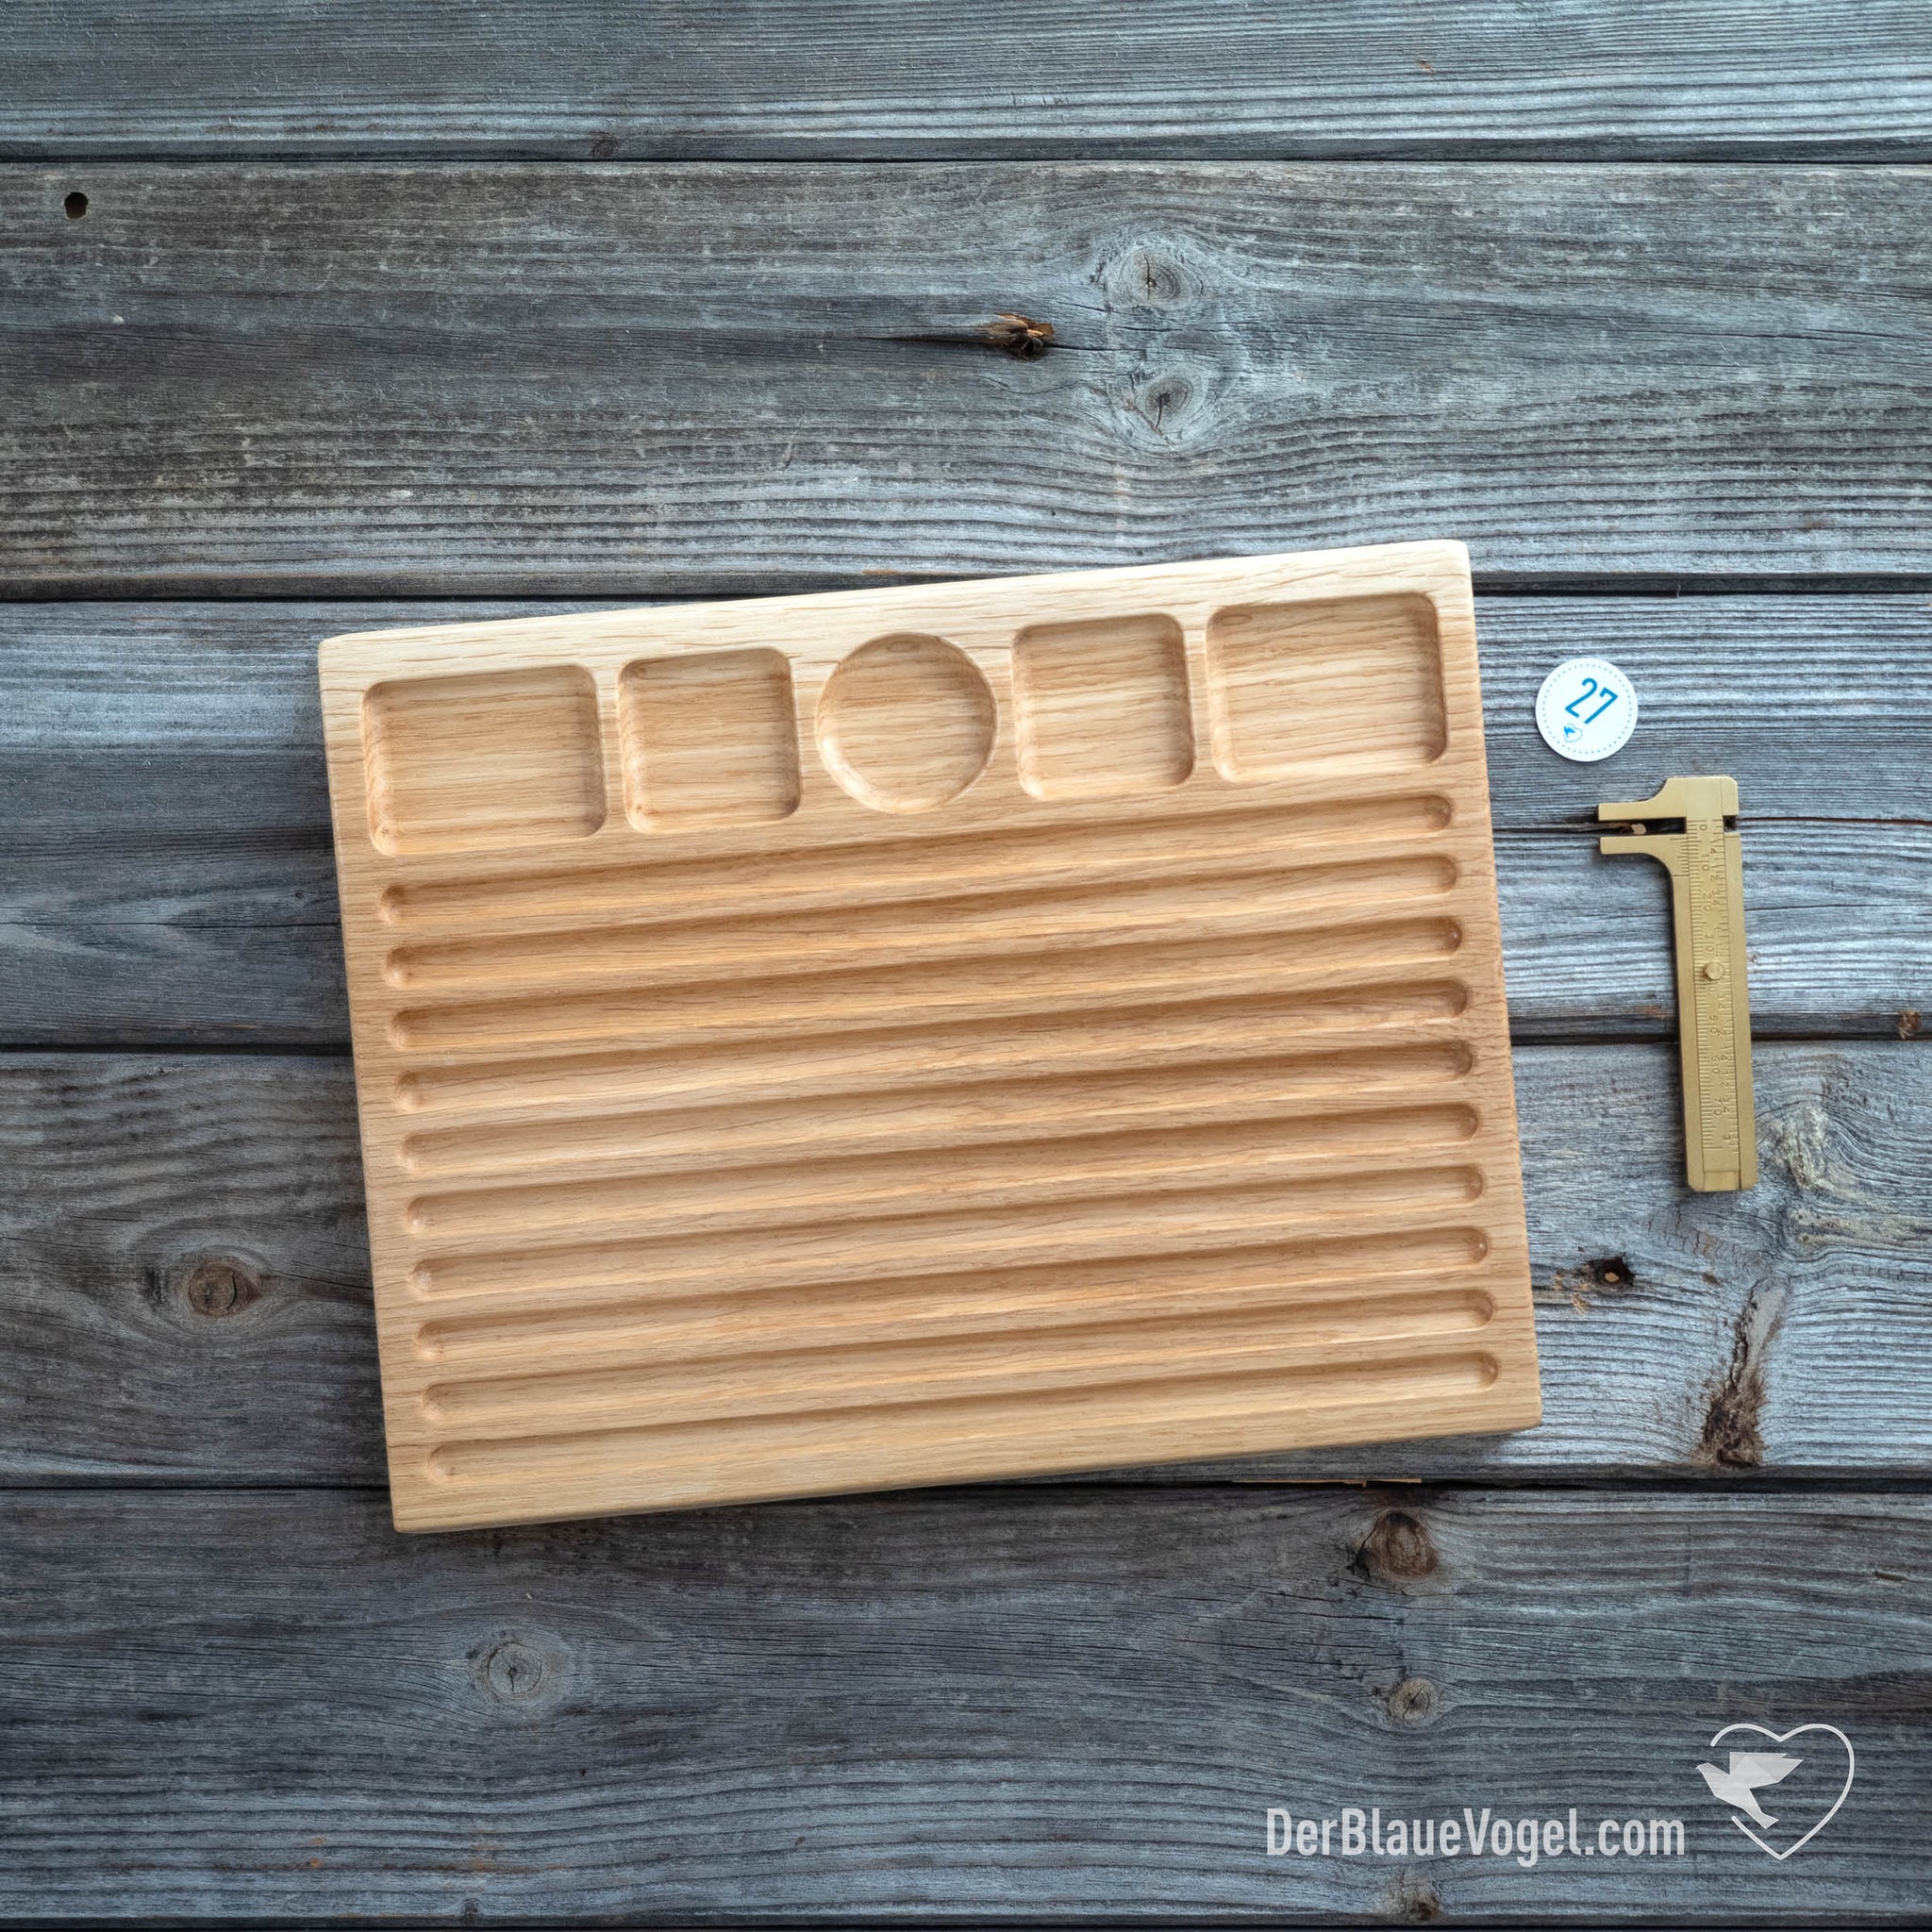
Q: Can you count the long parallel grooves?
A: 10